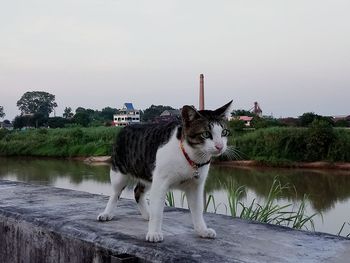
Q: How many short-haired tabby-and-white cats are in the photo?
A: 1